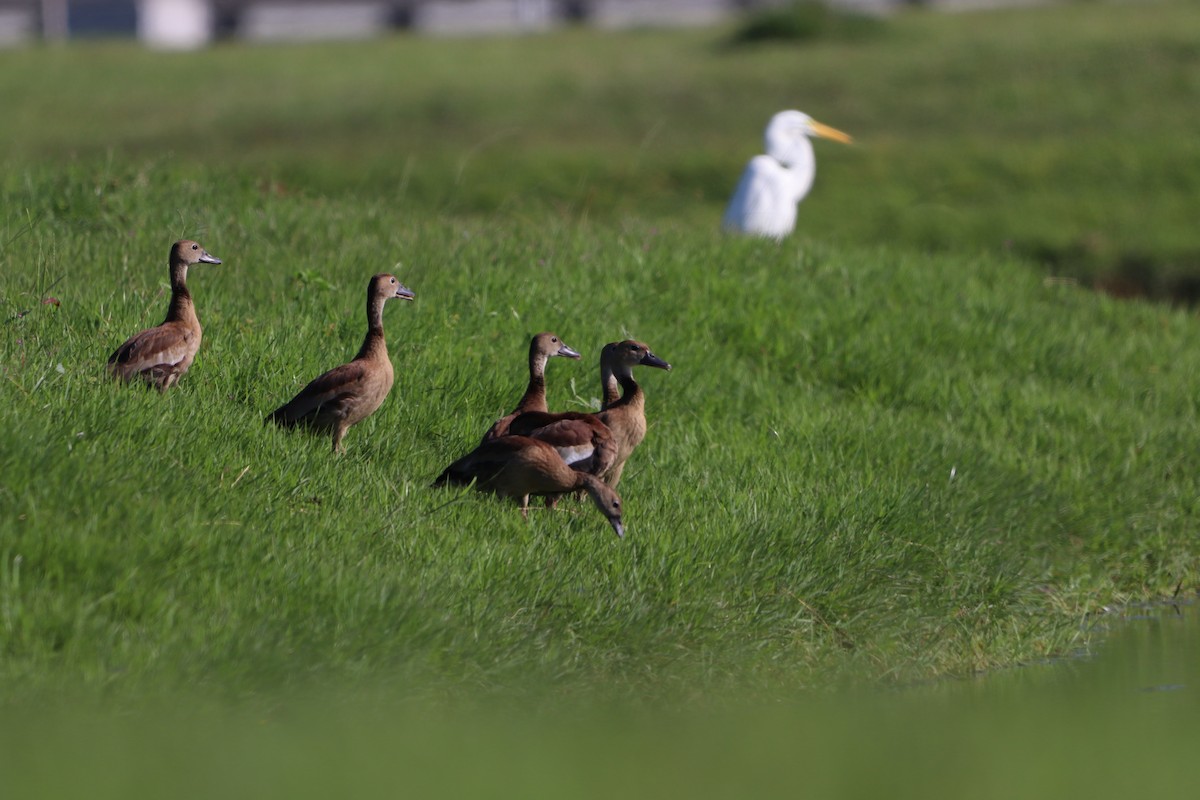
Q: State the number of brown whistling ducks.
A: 6